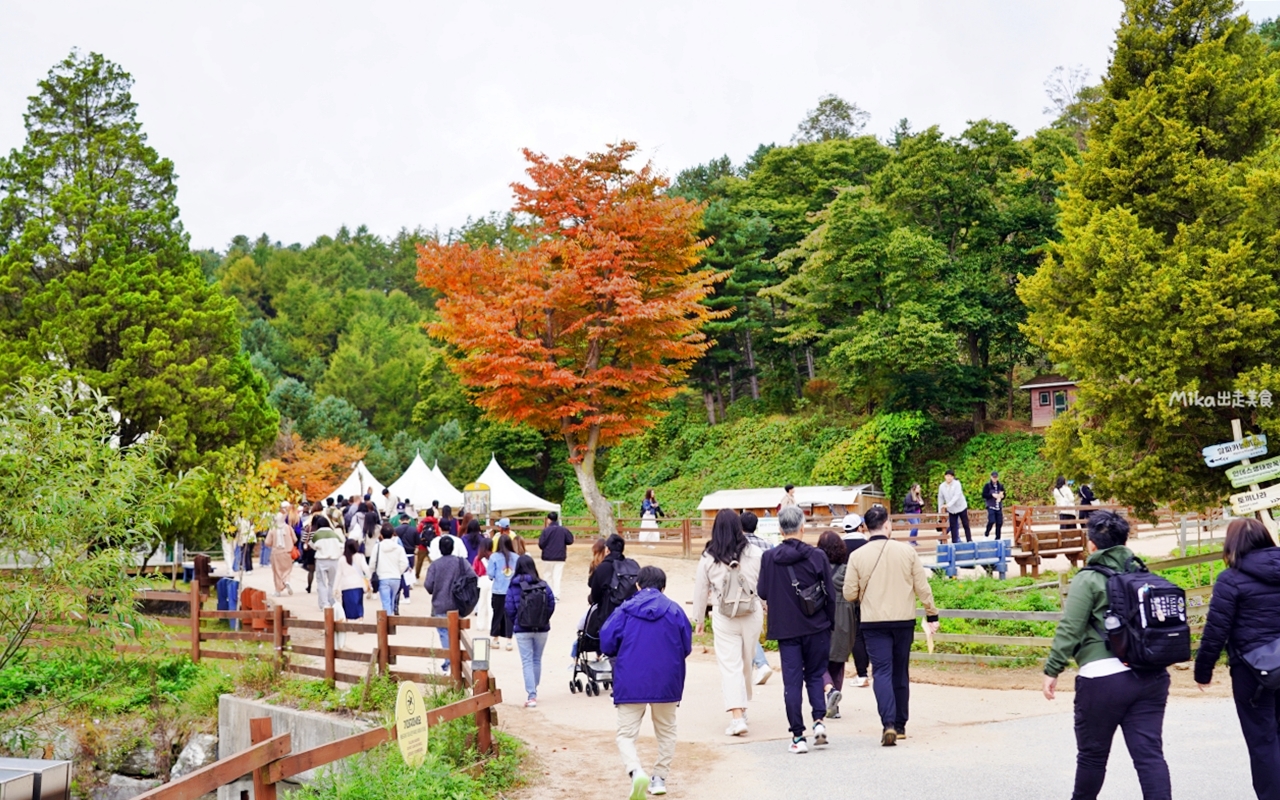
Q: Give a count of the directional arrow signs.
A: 3